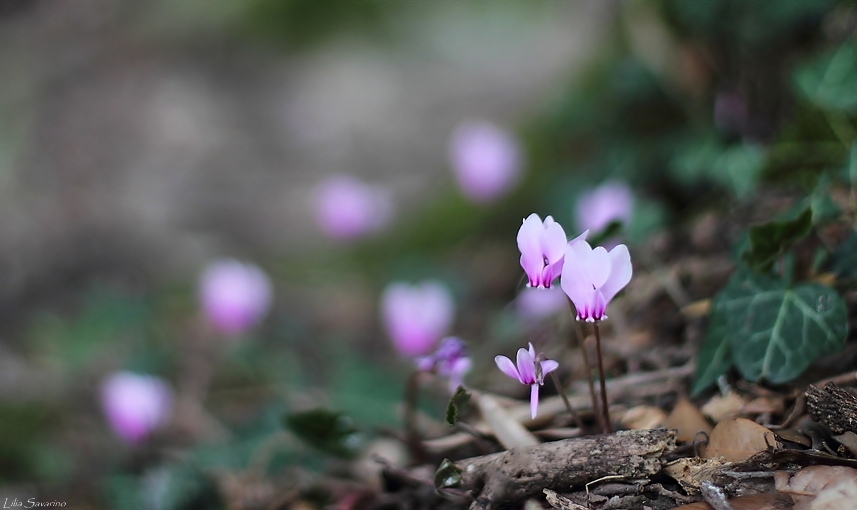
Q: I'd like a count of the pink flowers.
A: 11